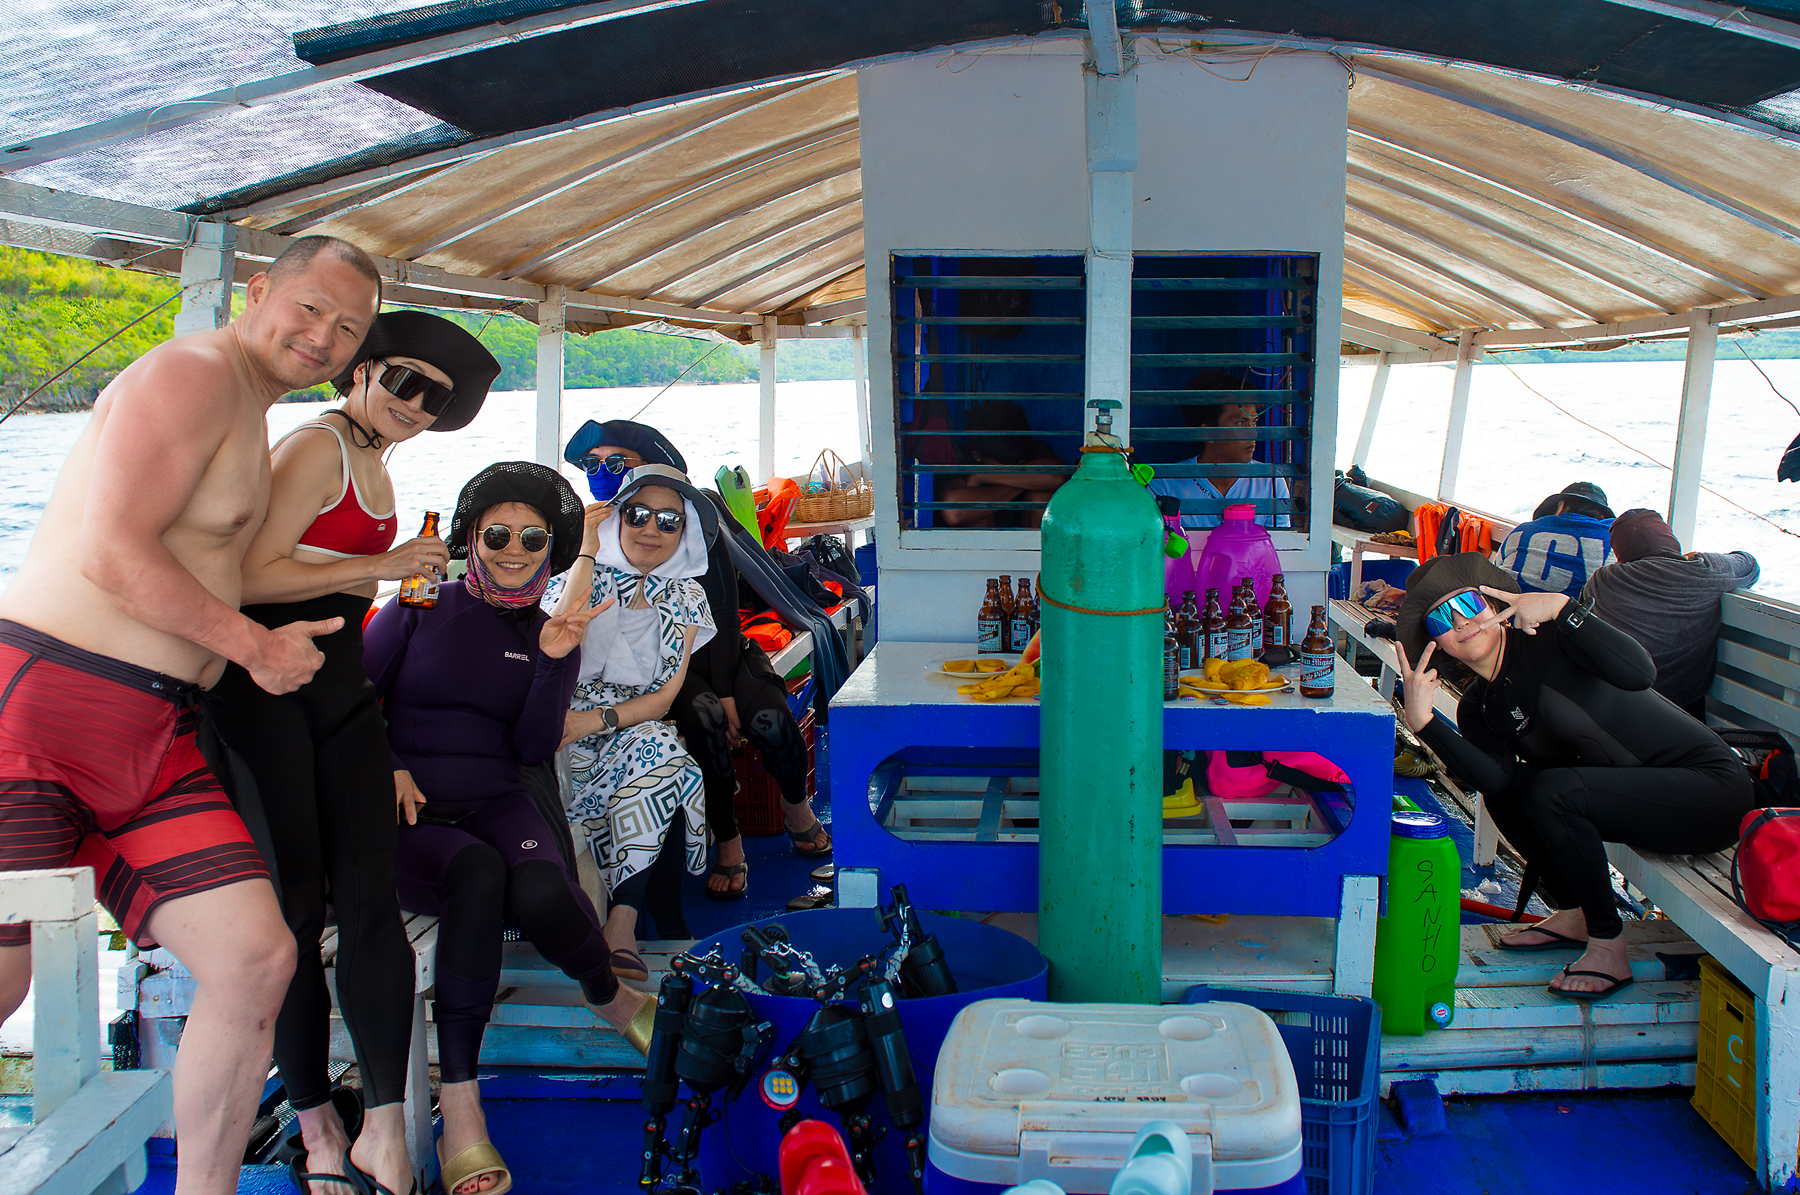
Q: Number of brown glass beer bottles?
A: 13